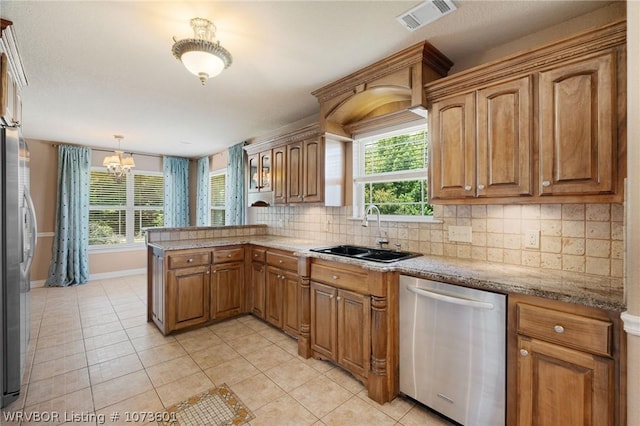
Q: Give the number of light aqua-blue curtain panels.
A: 4